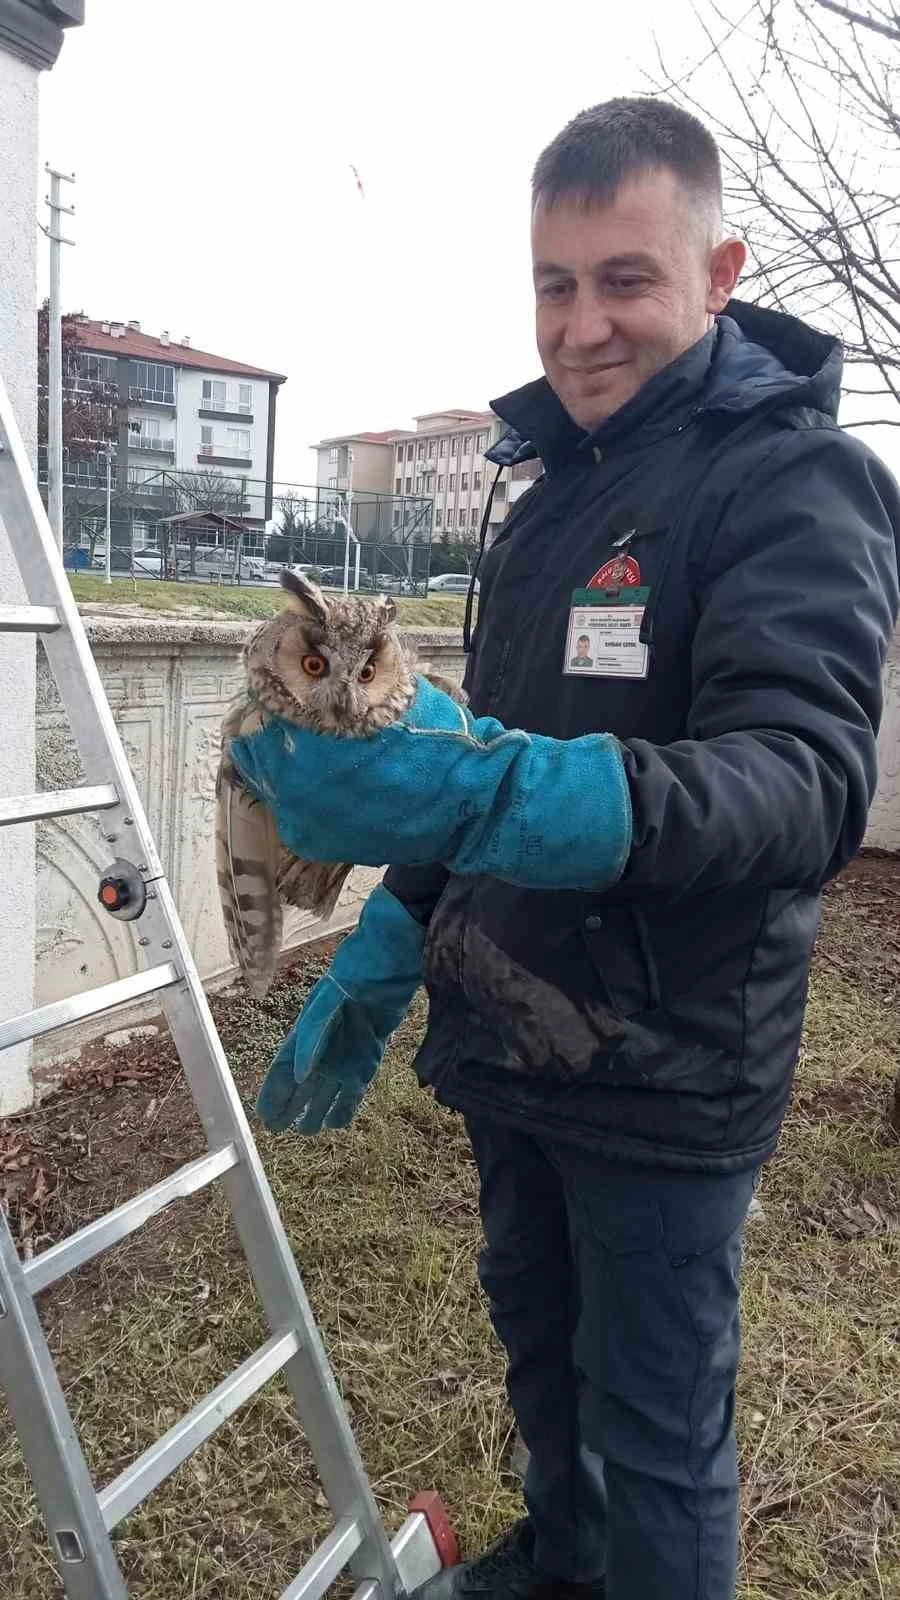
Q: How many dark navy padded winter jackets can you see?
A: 1